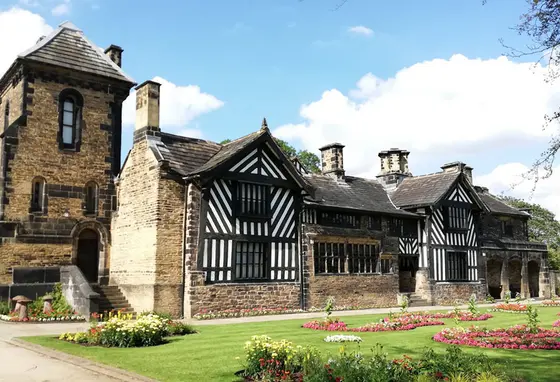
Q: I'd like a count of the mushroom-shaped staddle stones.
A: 3